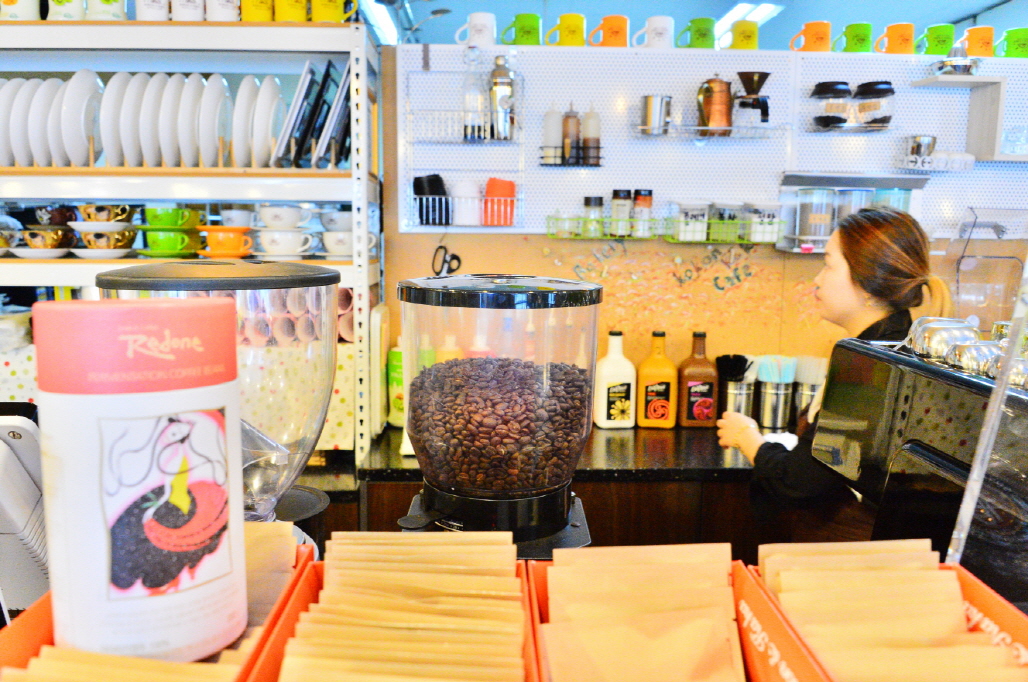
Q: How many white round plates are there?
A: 14